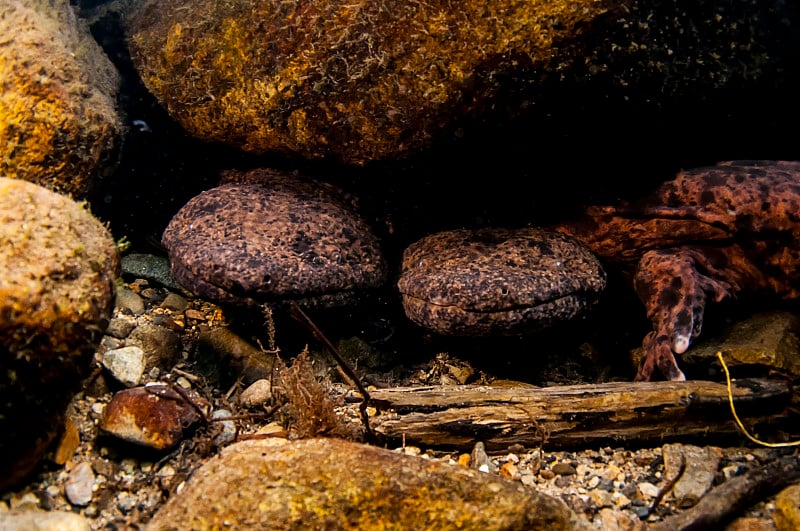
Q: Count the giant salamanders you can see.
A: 2